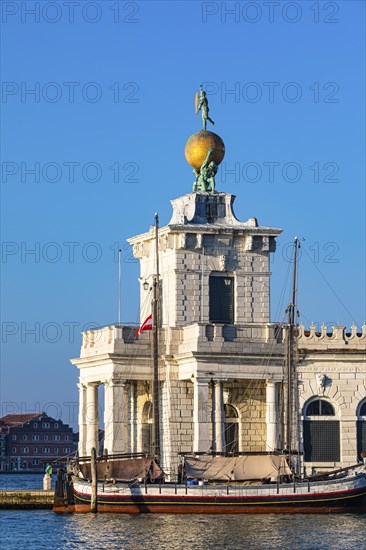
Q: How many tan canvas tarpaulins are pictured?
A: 2